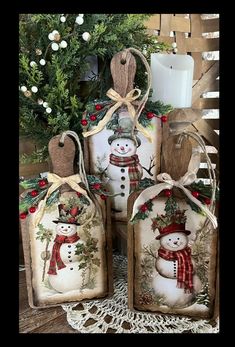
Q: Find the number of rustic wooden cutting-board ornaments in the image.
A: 3